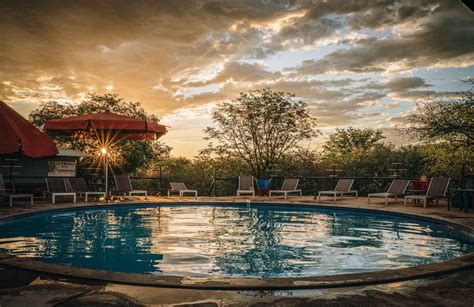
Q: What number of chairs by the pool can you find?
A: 10